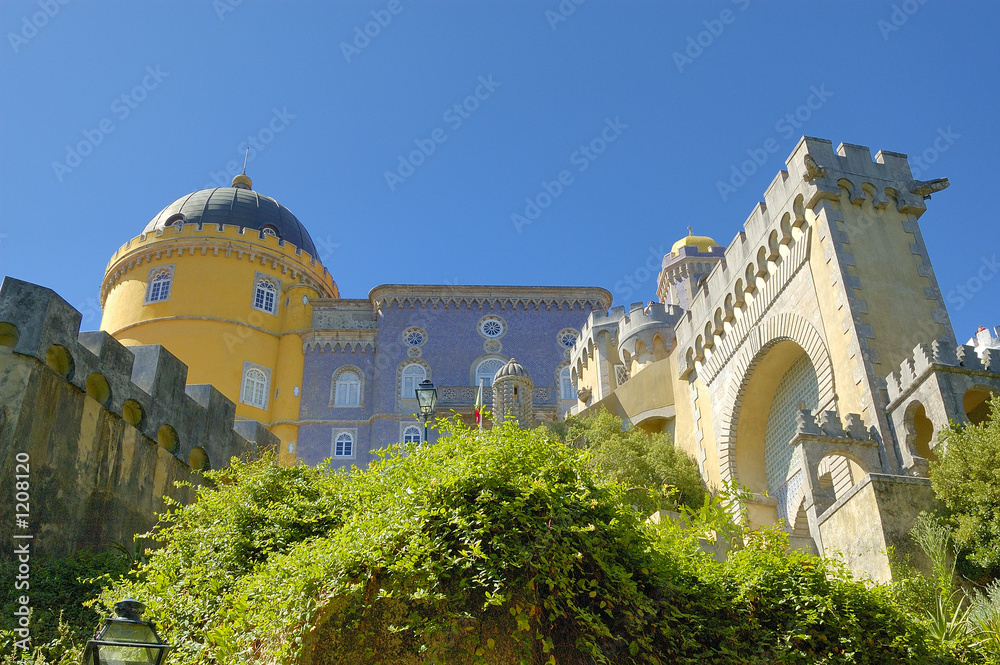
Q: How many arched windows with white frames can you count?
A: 9